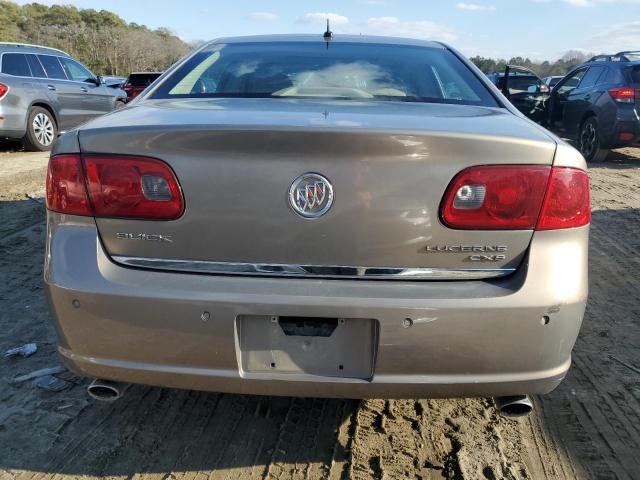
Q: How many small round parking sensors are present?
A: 4